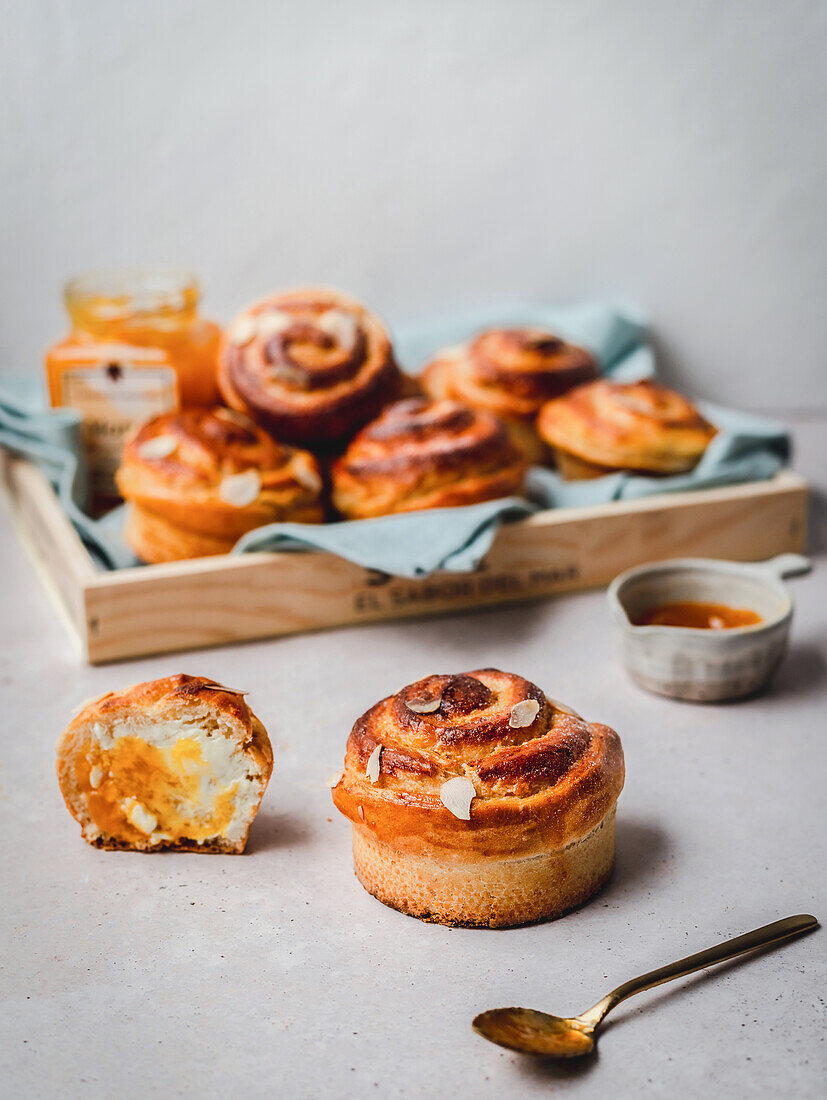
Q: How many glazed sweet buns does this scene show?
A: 7